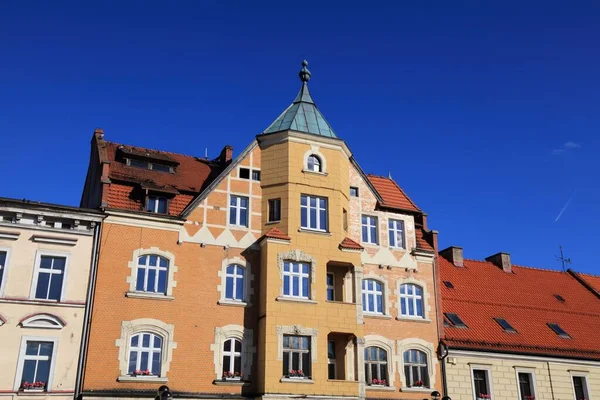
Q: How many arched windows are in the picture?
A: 9